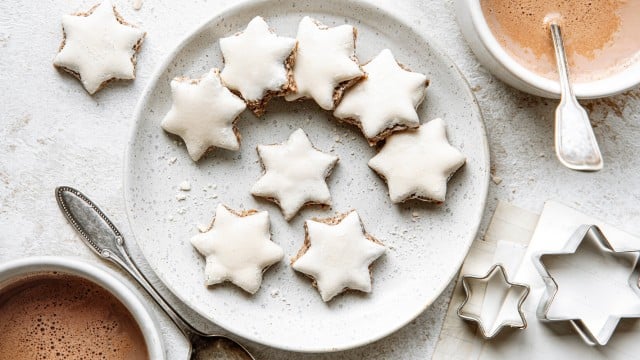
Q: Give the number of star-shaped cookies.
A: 9